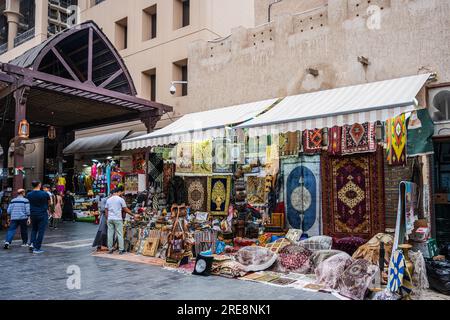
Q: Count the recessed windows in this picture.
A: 5